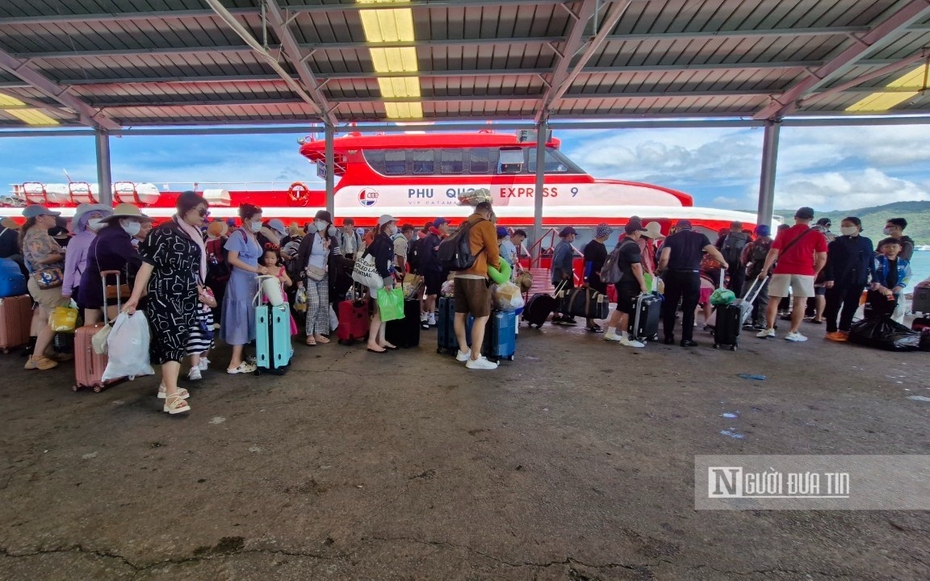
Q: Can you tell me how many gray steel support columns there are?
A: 4